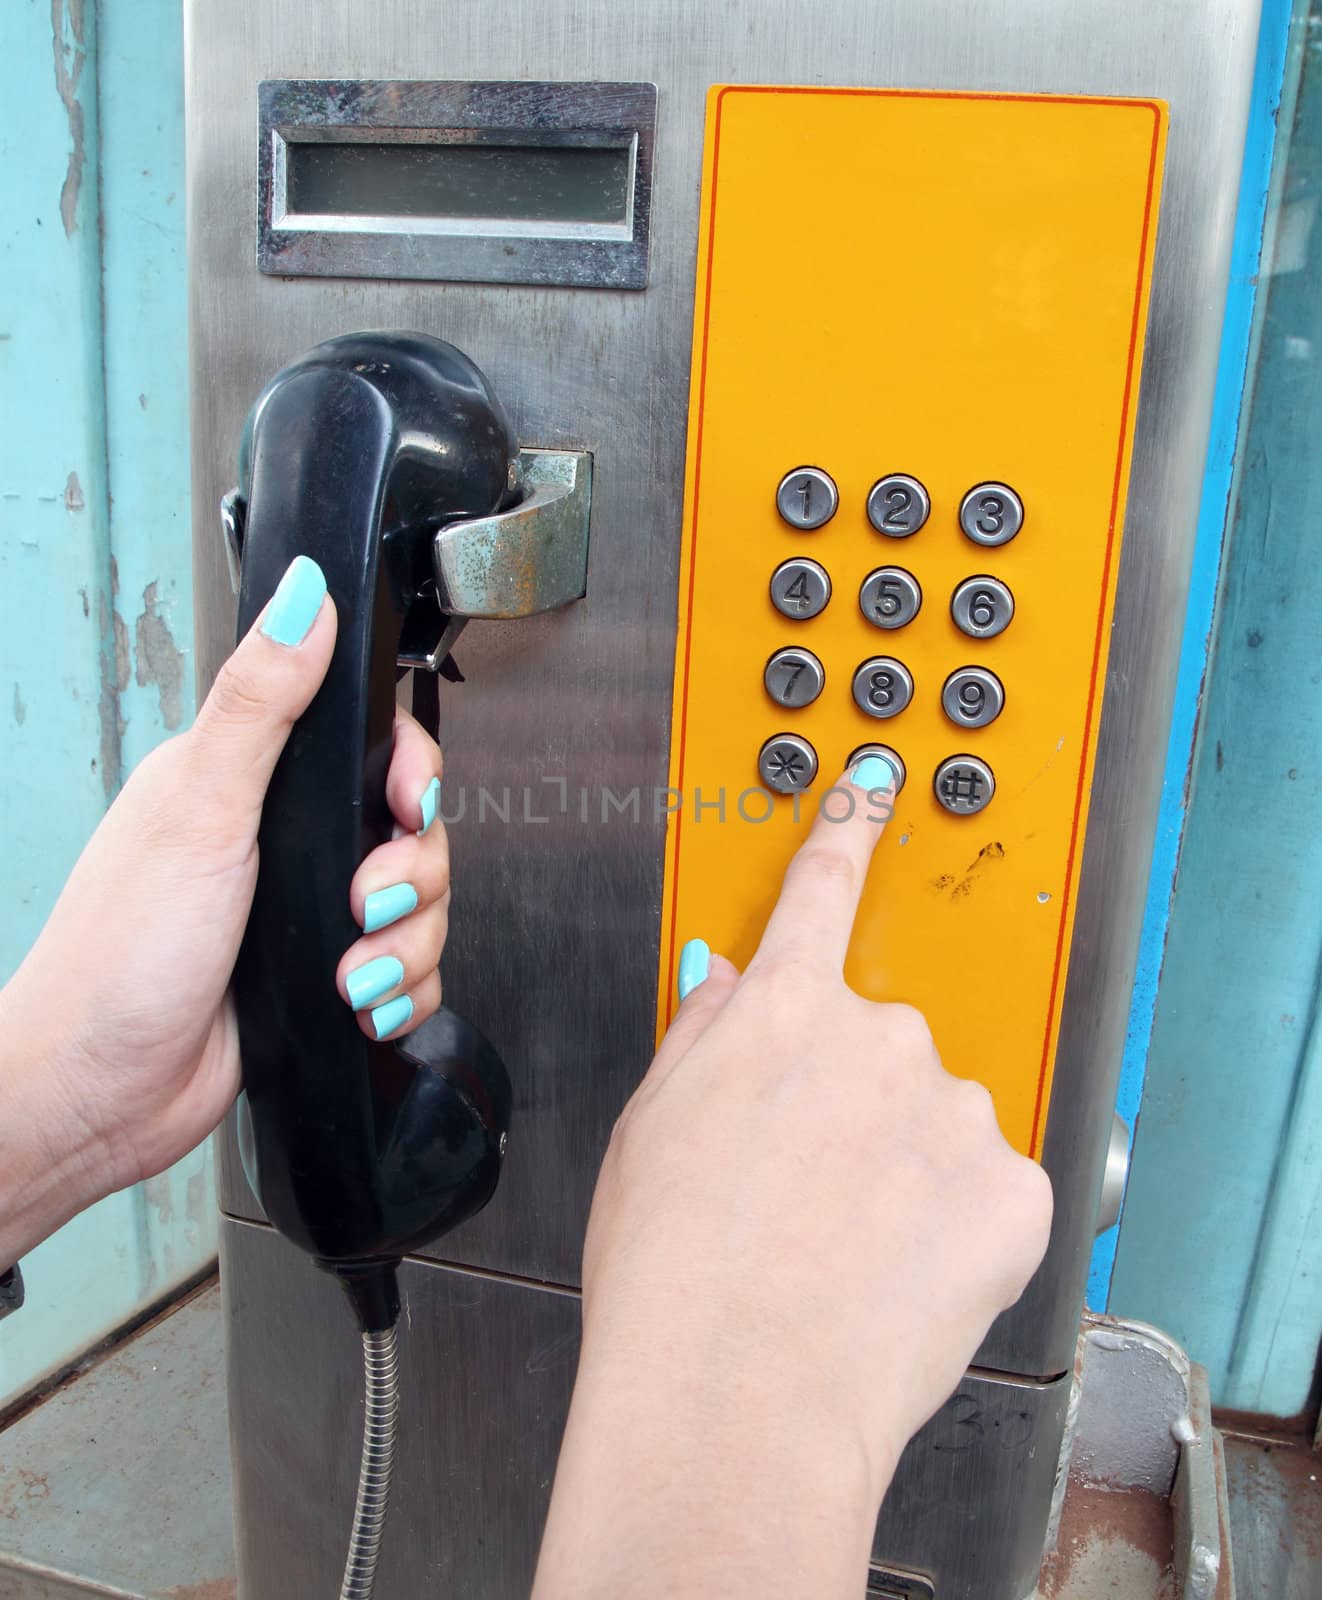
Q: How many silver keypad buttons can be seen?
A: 12